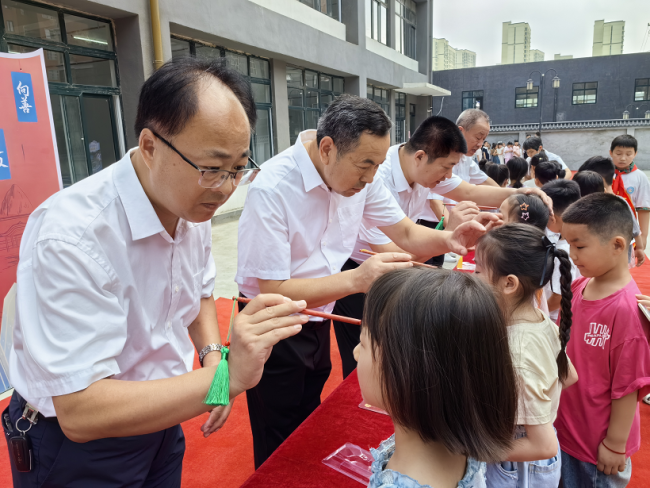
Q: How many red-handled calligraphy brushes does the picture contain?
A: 3